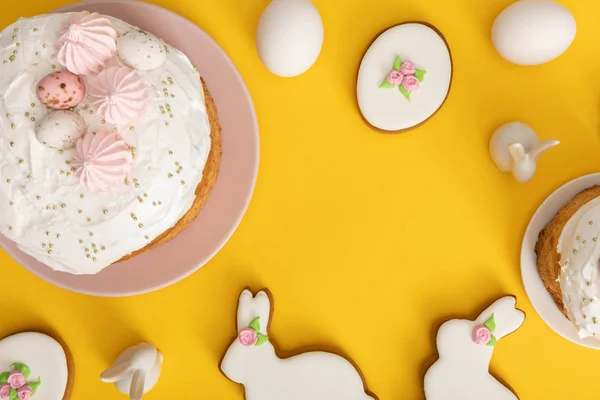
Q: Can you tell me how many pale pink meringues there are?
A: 3